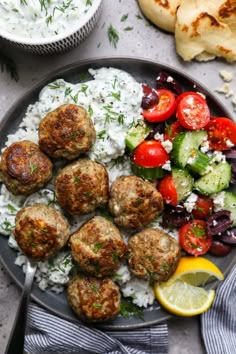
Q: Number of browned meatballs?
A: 8